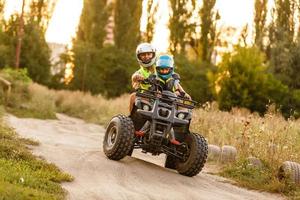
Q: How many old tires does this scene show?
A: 4